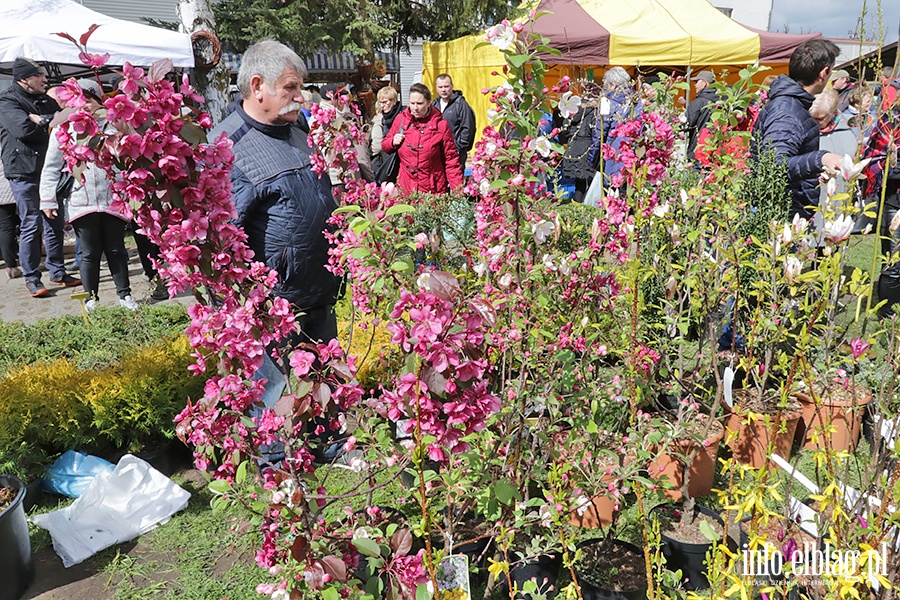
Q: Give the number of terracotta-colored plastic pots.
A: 4